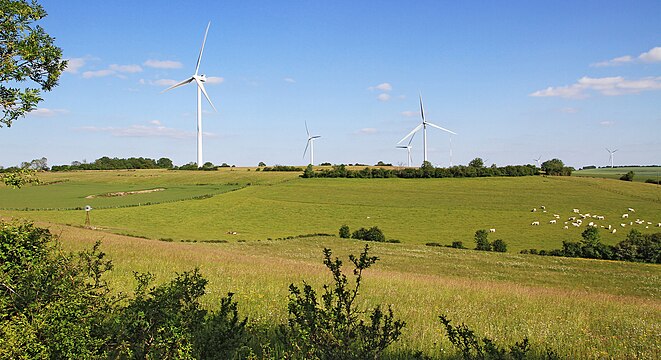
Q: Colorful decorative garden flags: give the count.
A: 0